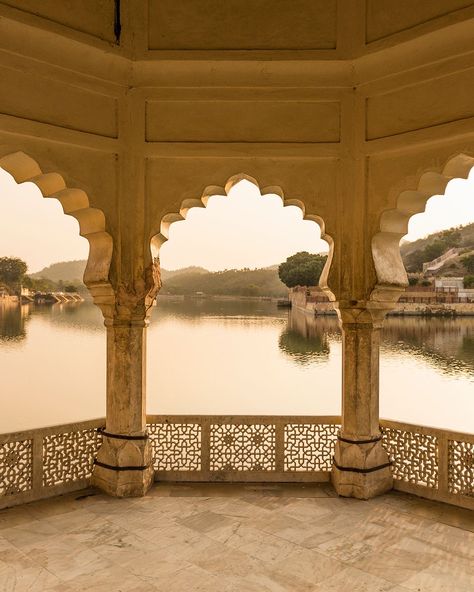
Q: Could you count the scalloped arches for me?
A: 3